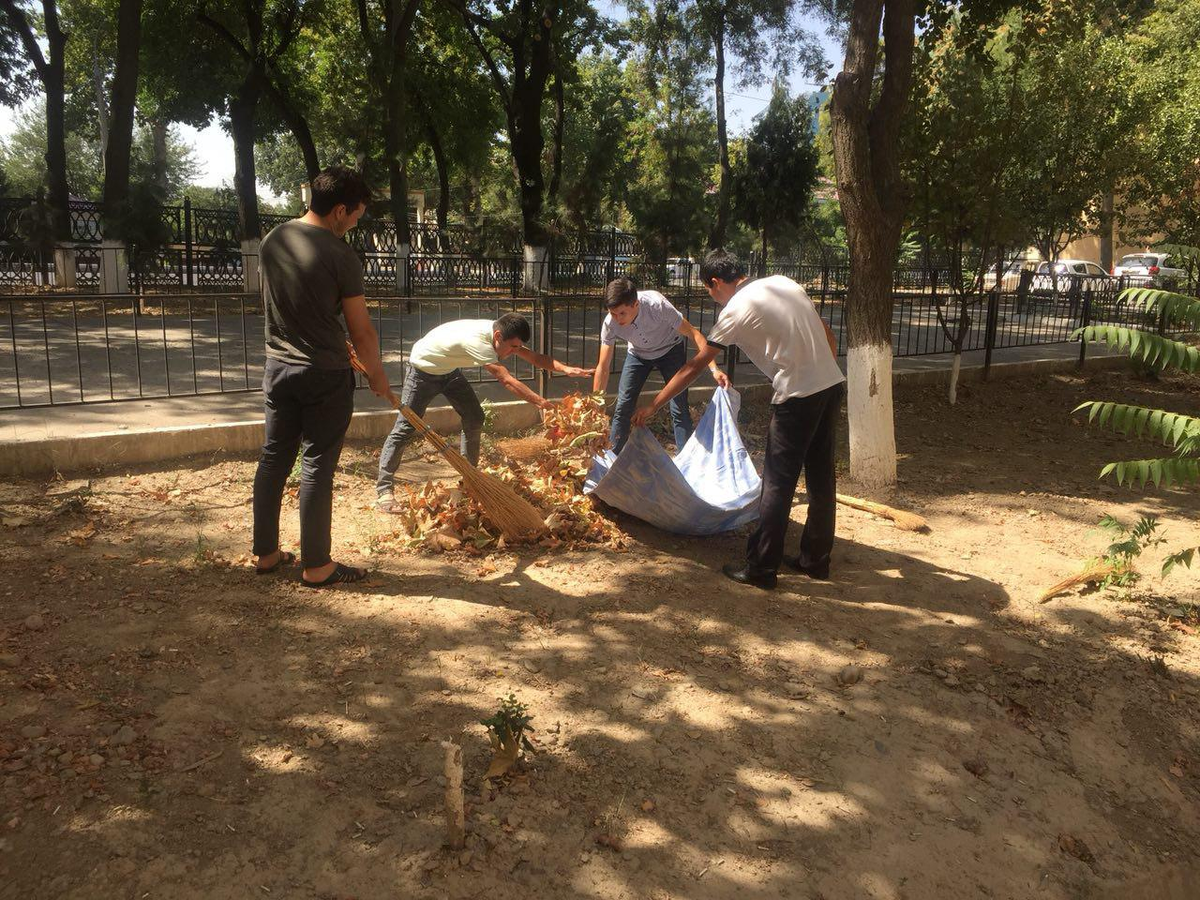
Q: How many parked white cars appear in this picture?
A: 3